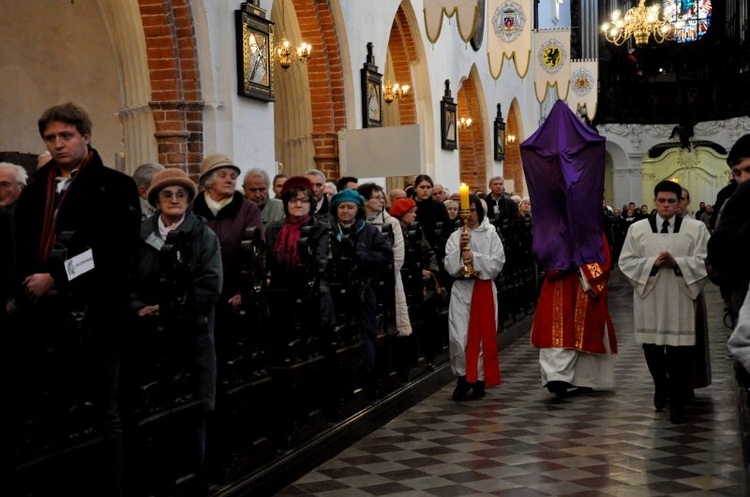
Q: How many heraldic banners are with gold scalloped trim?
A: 4